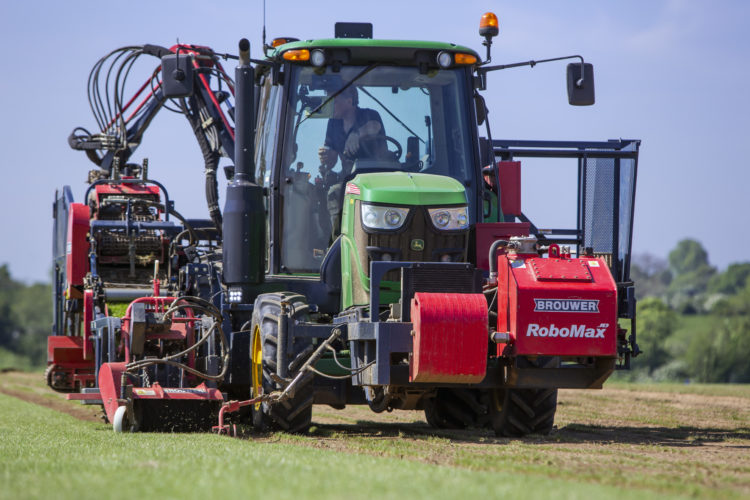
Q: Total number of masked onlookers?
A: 0